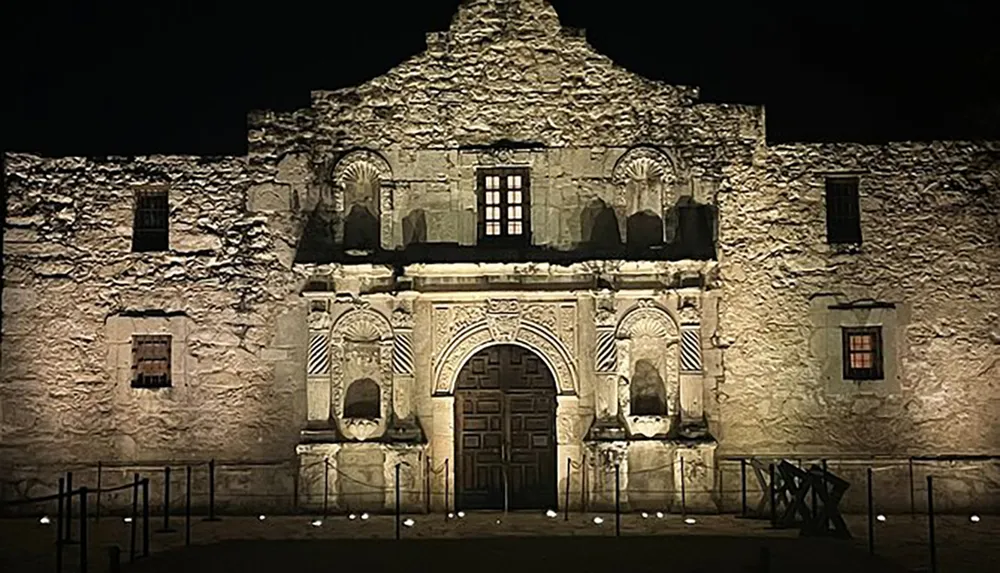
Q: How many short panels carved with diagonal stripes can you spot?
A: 4